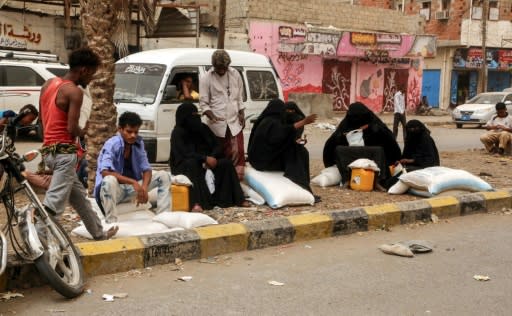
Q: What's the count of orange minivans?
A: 0